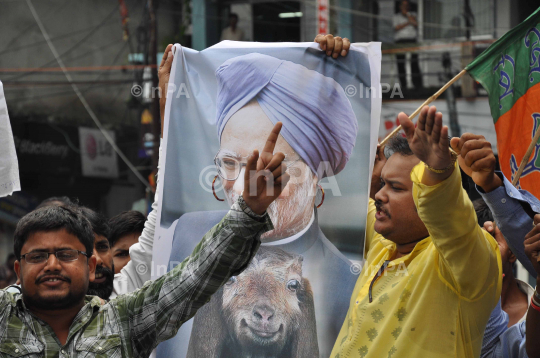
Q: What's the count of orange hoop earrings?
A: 2